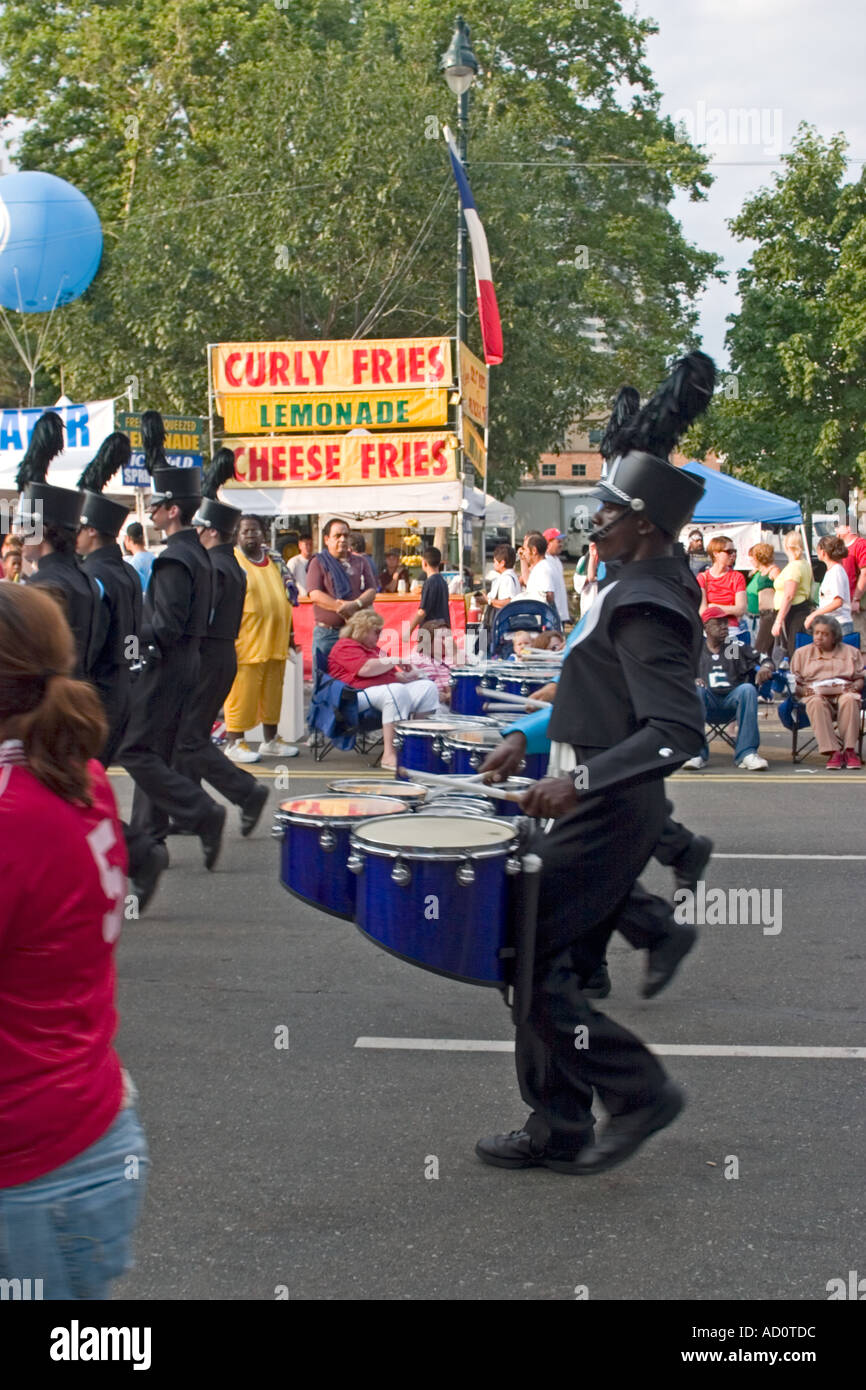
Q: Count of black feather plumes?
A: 6